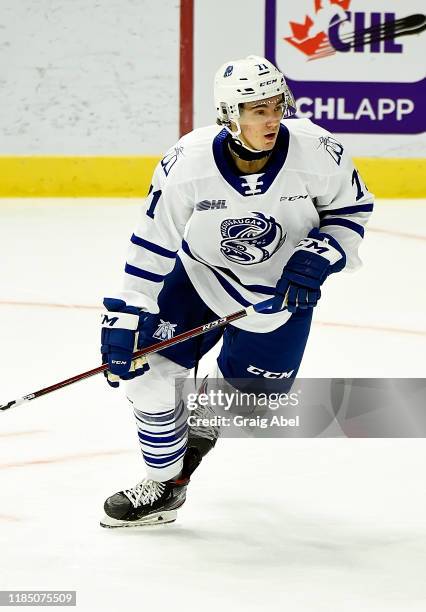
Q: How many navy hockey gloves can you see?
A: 2